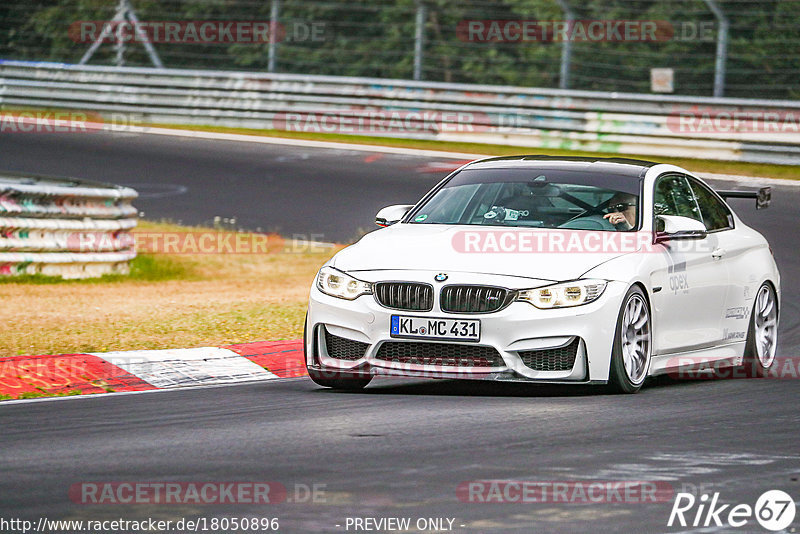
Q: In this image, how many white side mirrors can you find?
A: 2